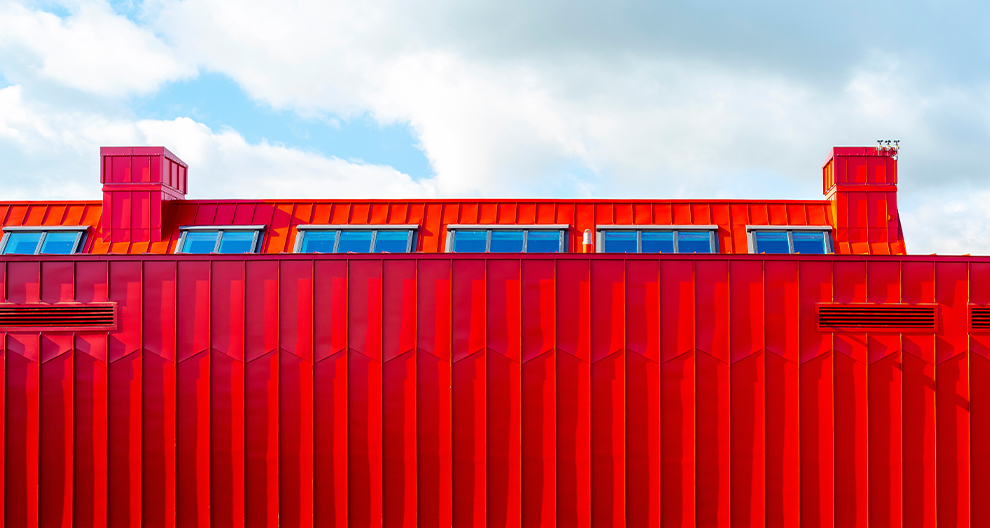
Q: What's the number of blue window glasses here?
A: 15